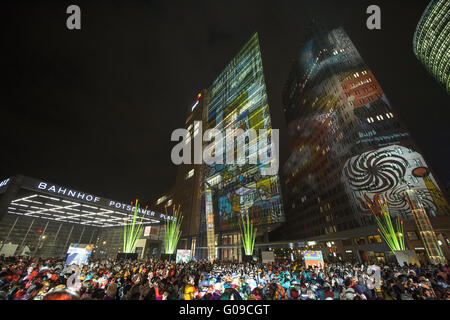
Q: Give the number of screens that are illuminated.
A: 3